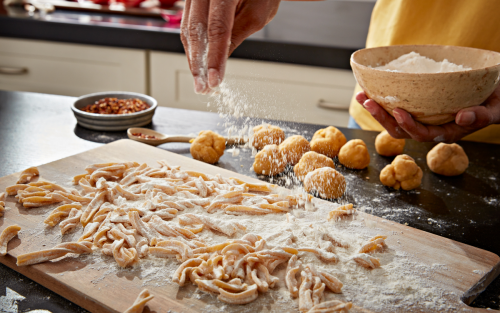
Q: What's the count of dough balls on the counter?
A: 11